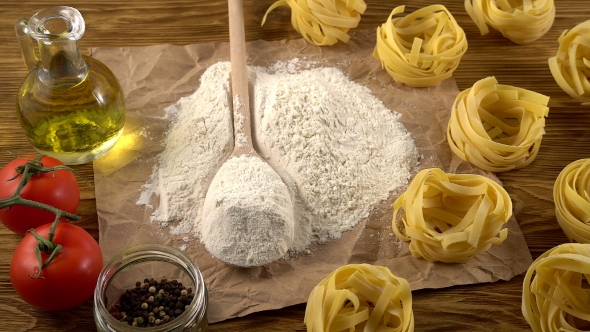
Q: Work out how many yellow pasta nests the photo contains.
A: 9